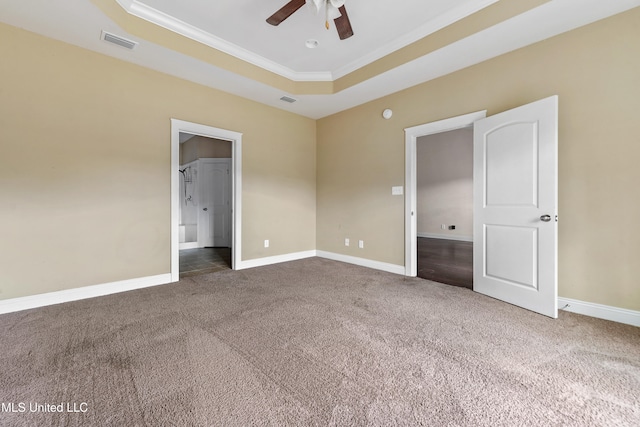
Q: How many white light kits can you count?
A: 1